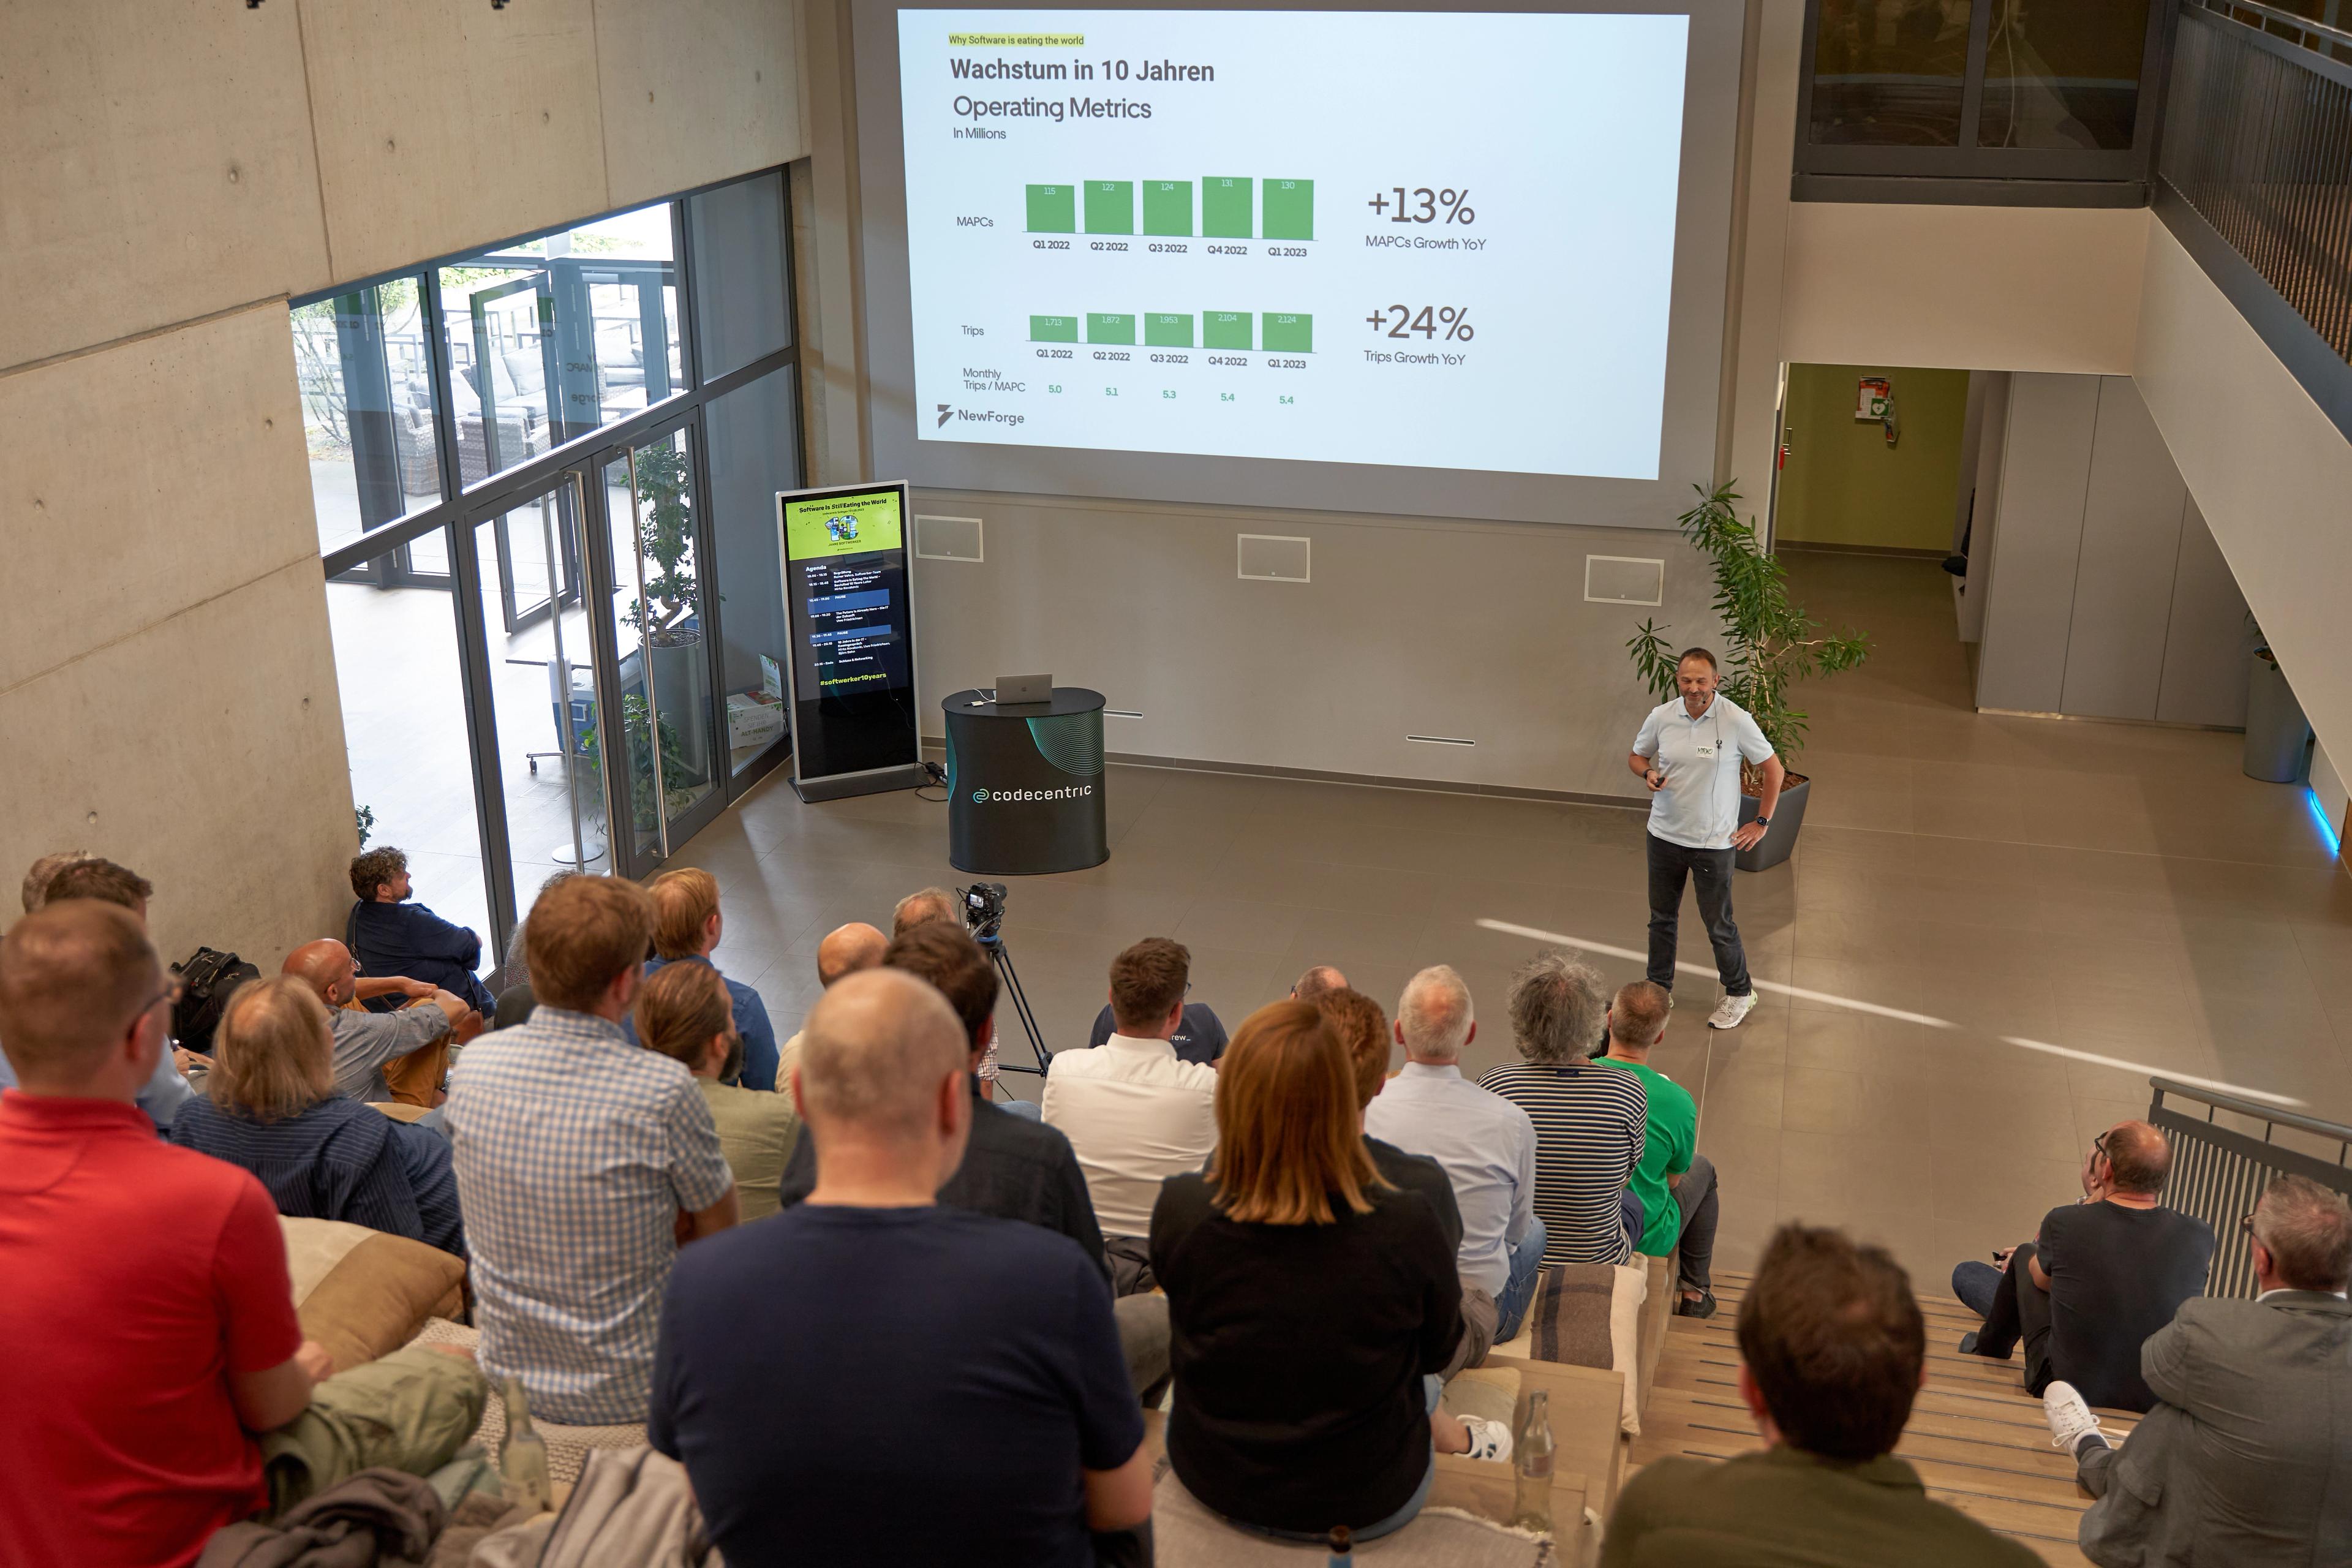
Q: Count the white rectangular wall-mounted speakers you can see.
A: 3